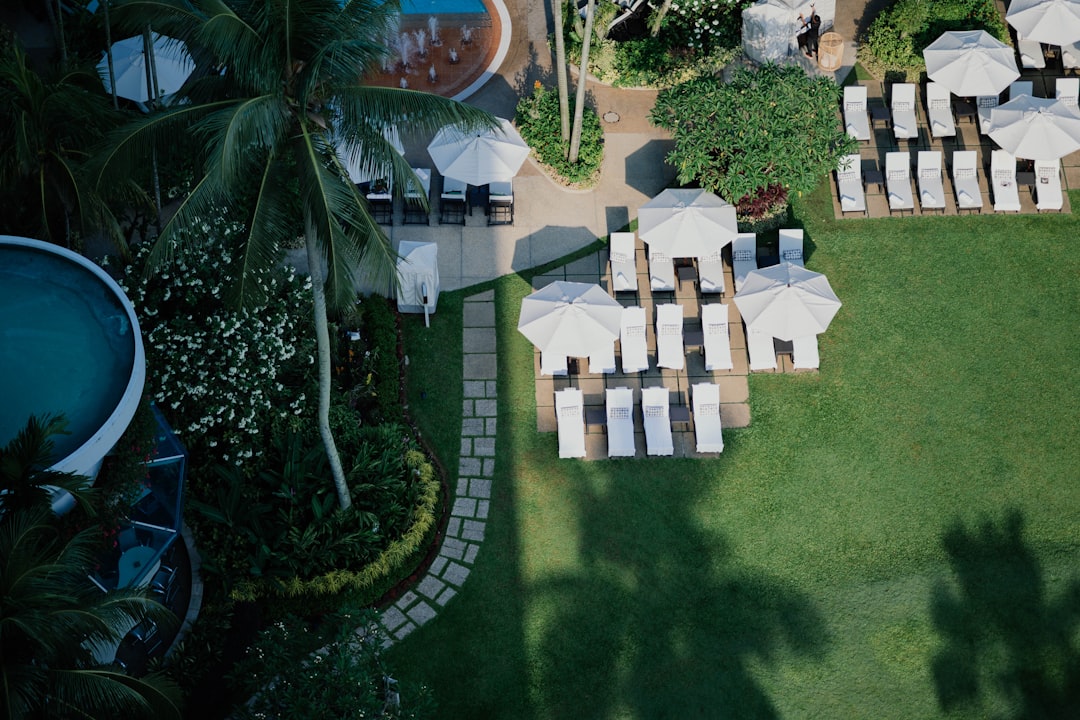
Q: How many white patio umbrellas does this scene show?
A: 9